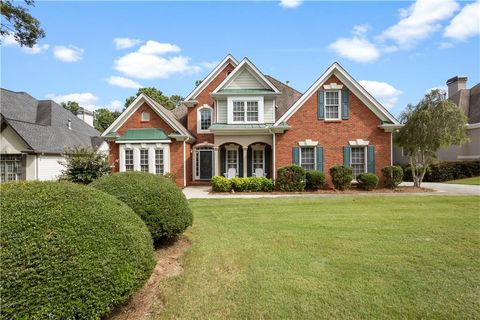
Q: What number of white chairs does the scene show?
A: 2